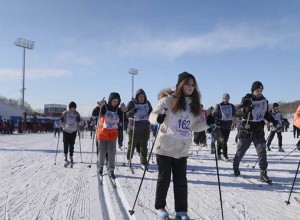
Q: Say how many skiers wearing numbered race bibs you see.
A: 7